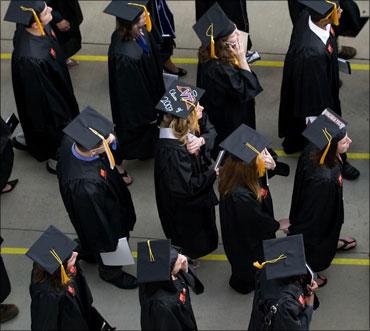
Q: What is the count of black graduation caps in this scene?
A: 11